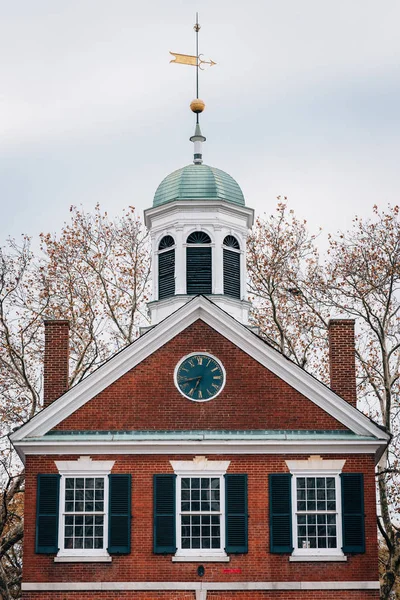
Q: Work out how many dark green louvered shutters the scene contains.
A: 6